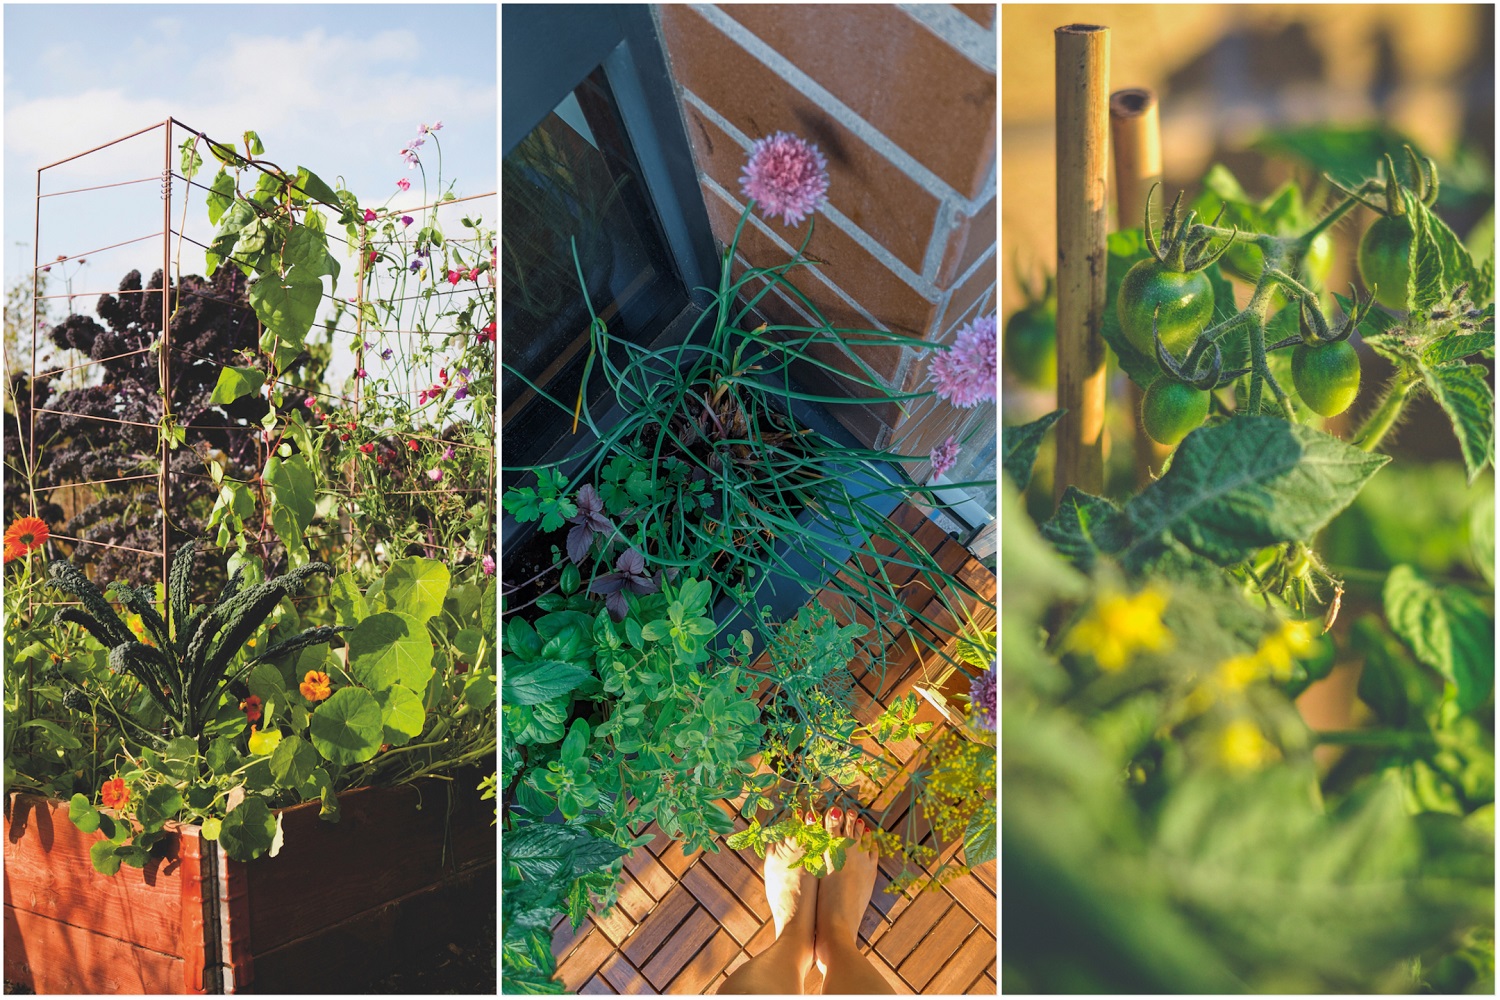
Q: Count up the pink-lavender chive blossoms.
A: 4